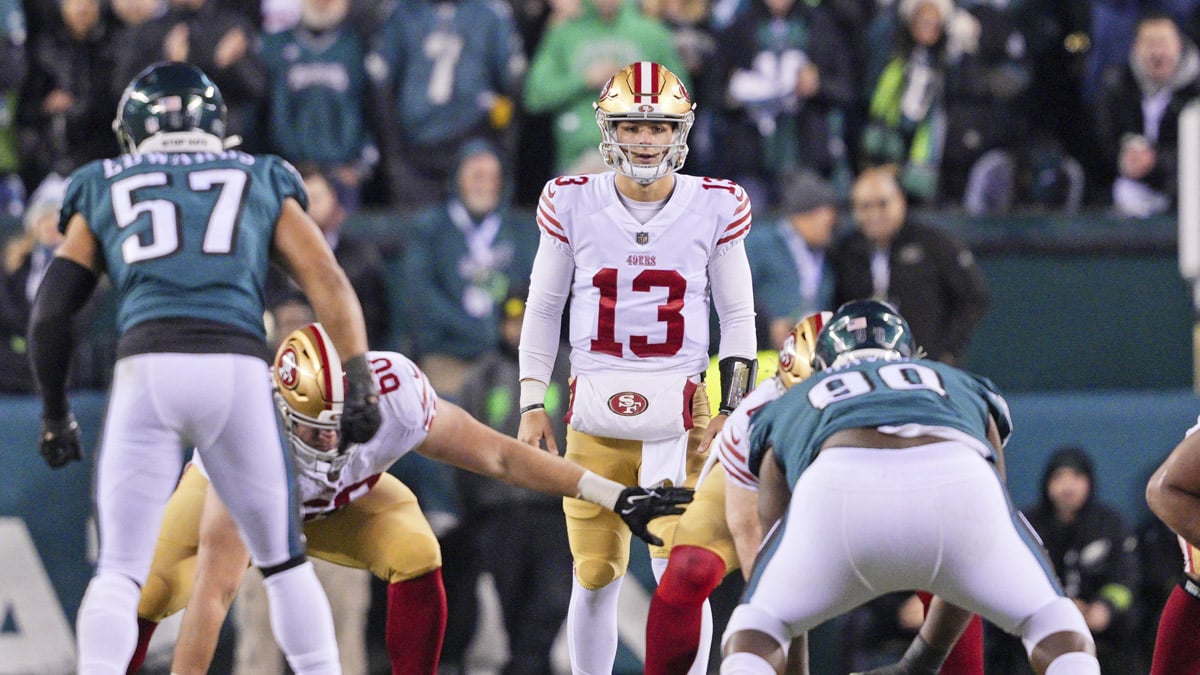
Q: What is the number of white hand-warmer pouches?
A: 1